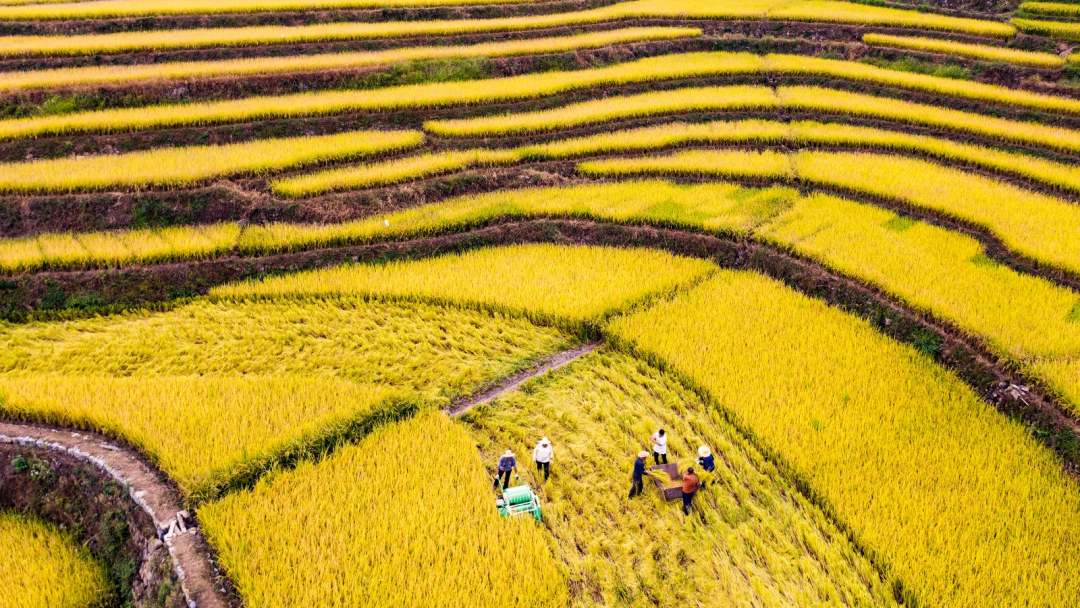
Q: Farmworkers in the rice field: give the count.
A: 6